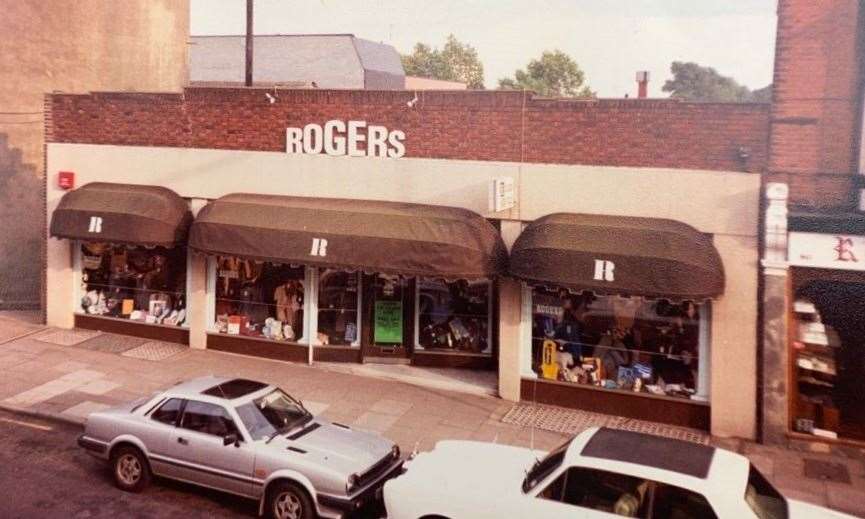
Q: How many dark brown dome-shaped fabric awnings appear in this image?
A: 3